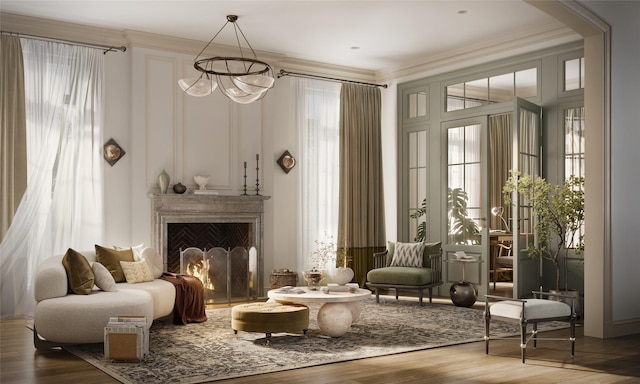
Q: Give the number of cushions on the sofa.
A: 5